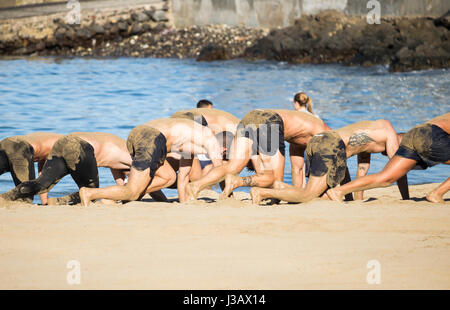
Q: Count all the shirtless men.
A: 7